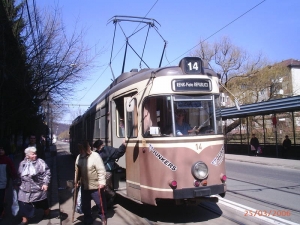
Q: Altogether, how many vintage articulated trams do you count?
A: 1